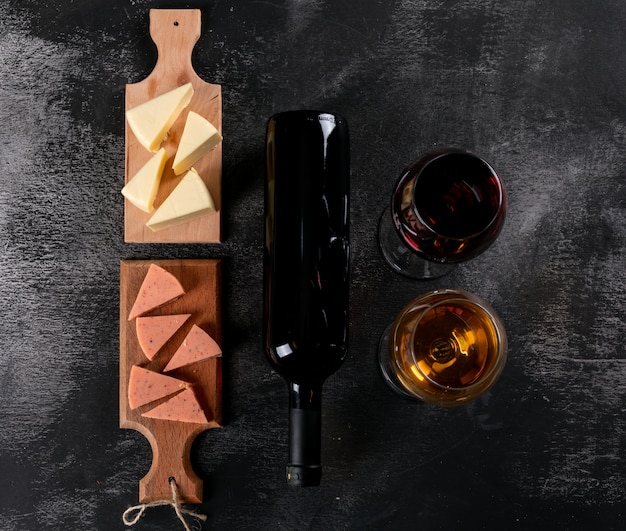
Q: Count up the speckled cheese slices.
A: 5